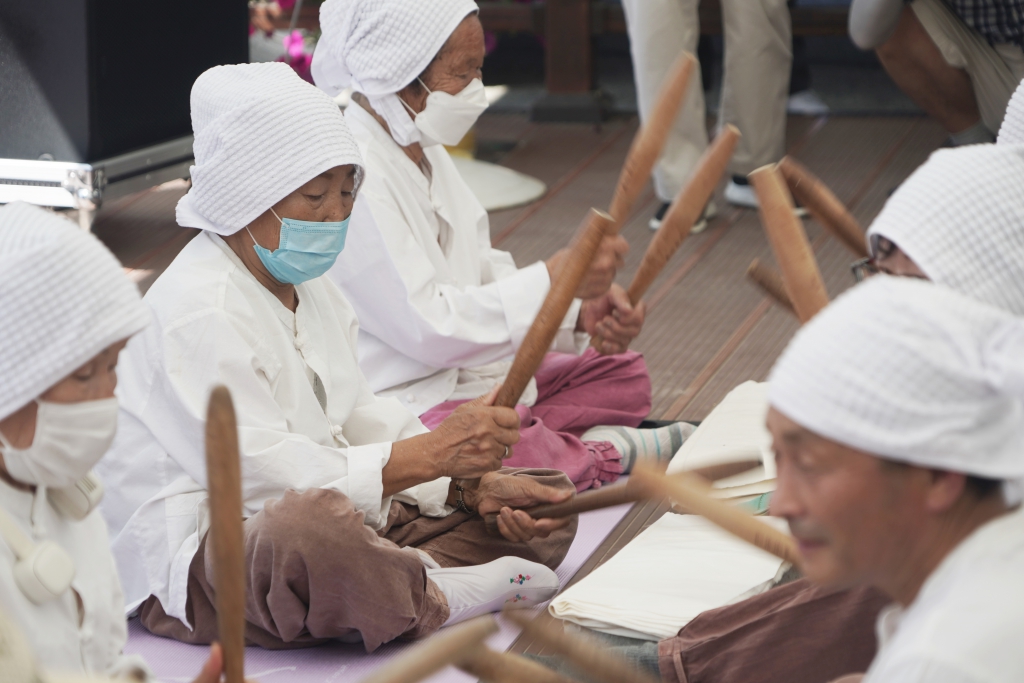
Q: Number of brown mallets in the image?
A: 12